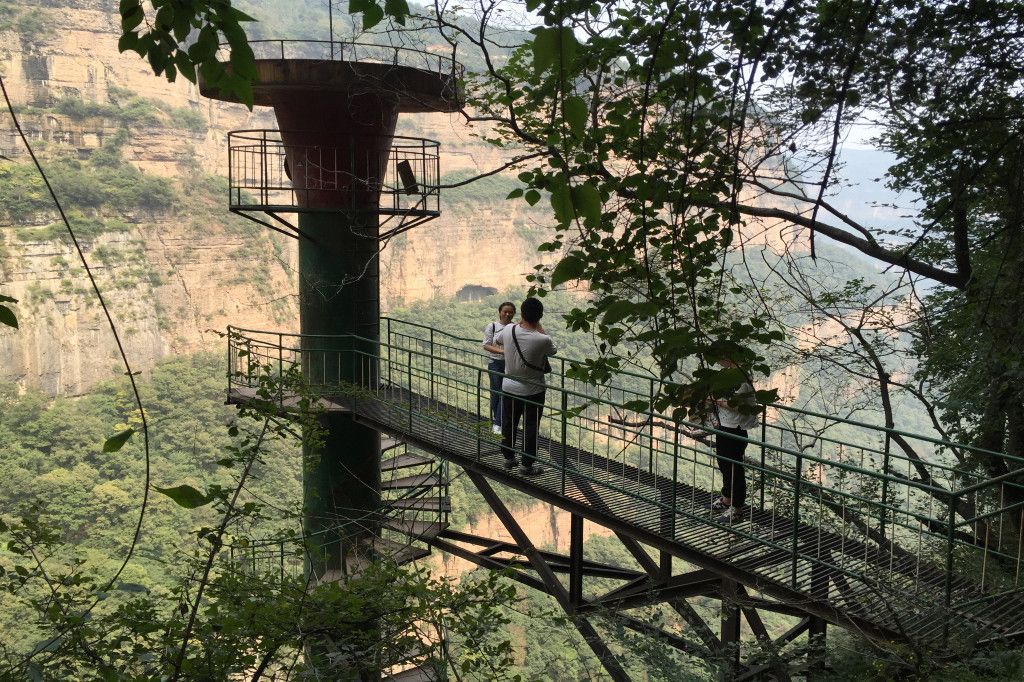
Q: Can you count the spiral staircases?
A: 1